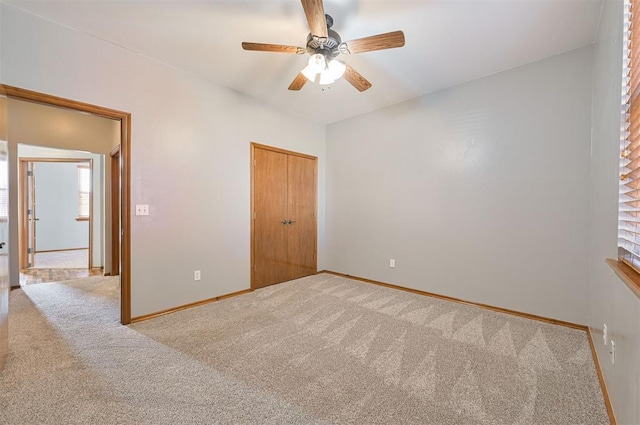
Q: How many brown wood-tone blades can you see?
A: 5